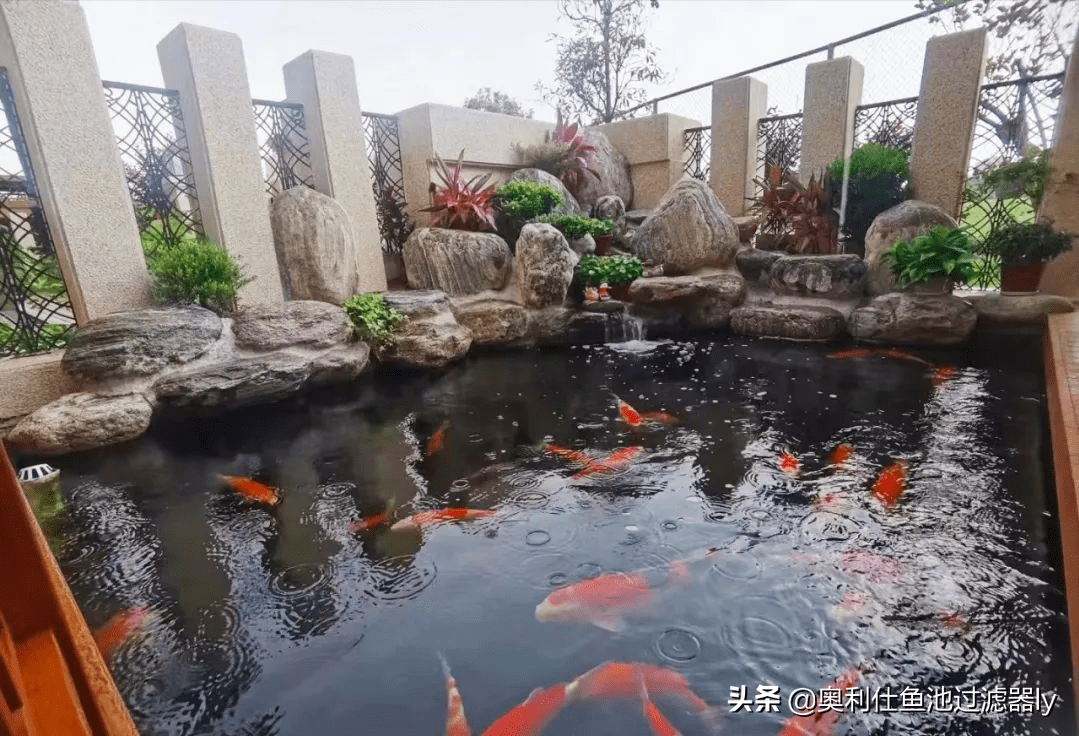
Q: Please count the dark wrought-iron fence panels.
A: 8